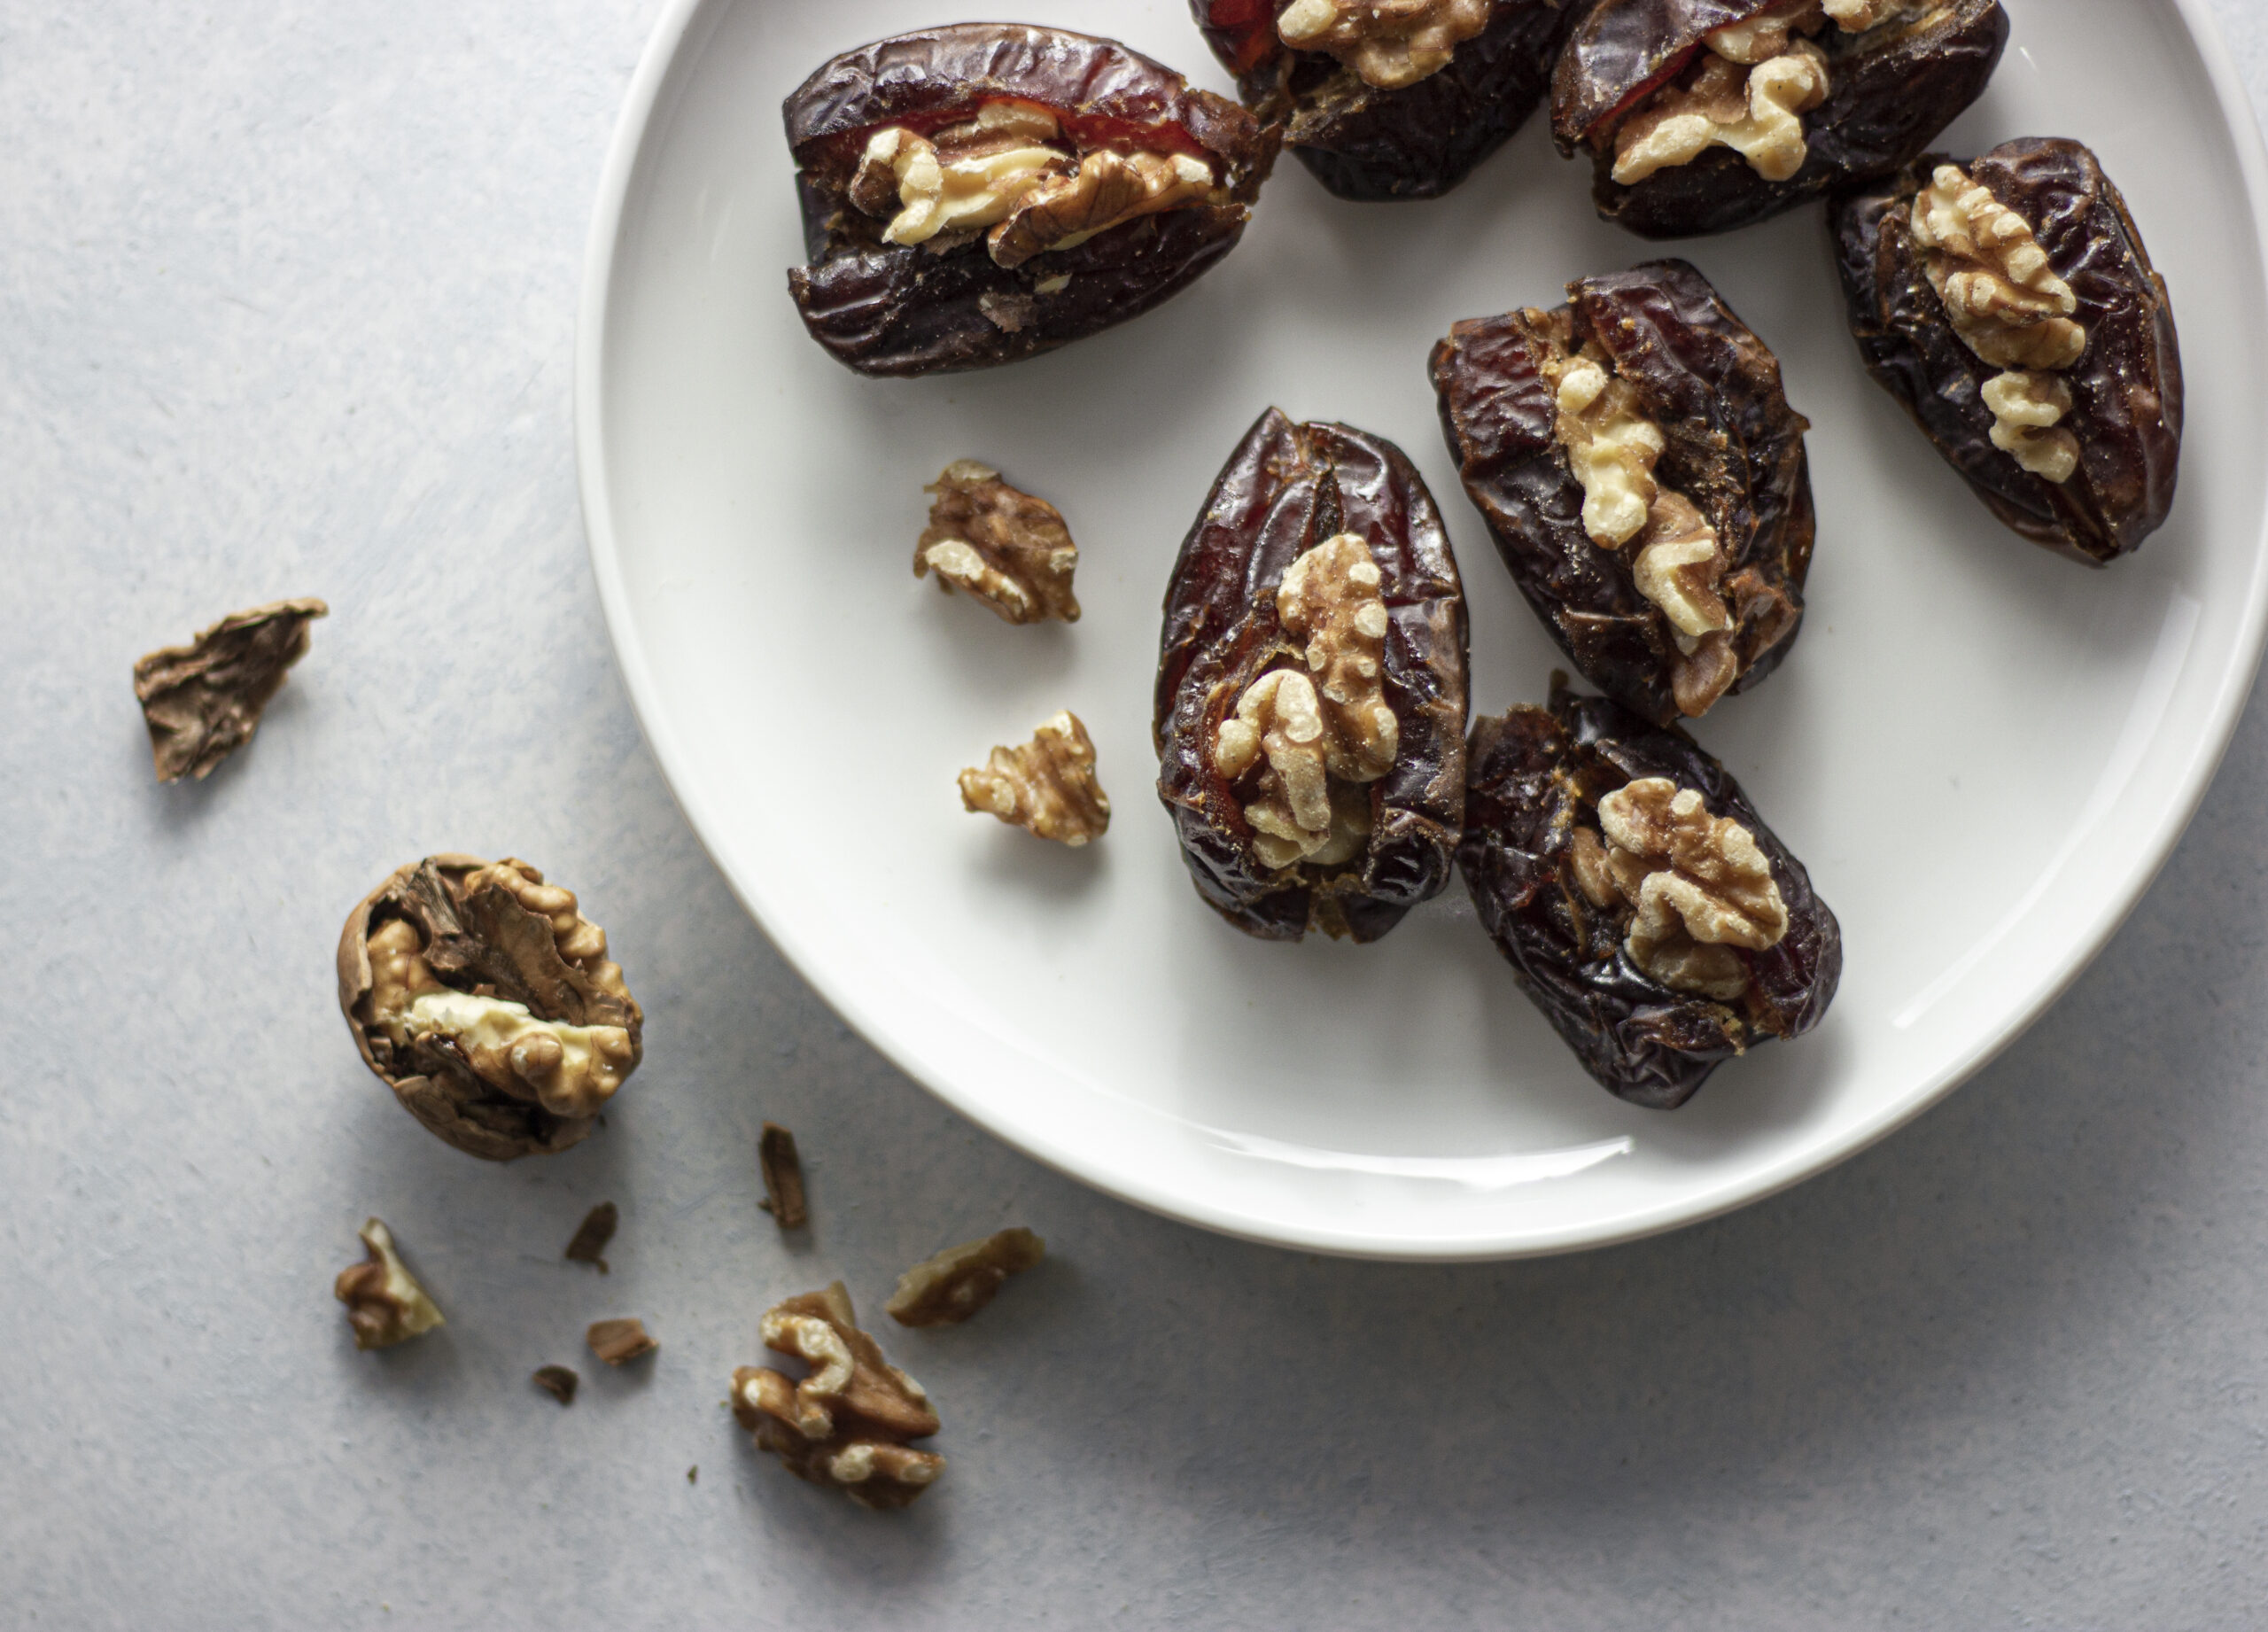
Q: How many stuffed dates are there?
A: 7